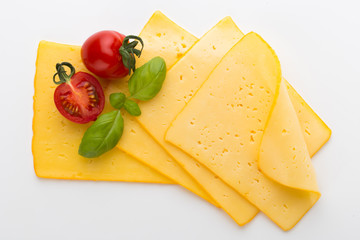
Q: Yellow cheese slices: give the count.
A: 4